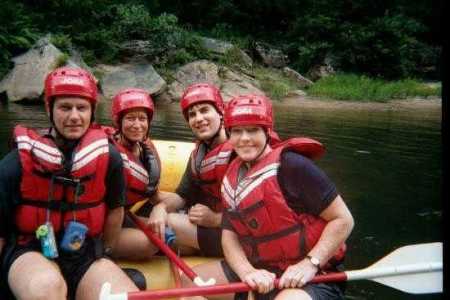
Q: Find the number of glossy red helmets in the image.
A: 4